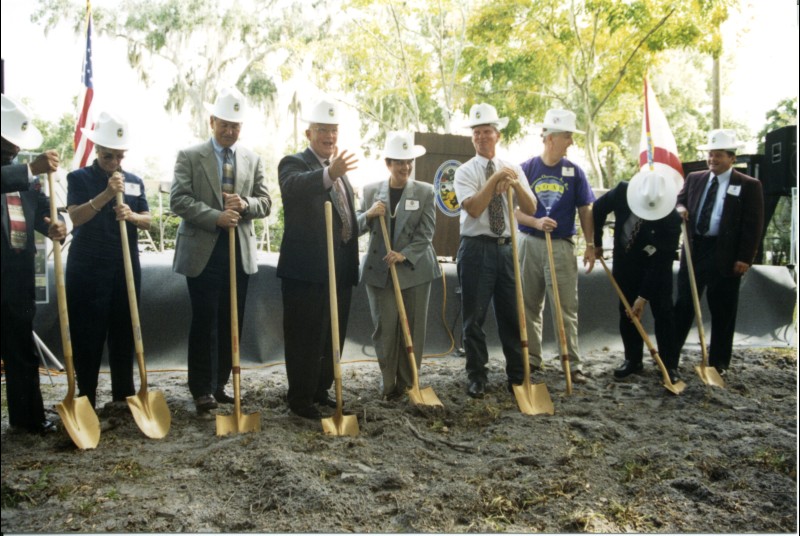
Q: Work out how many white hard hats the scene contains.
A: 9